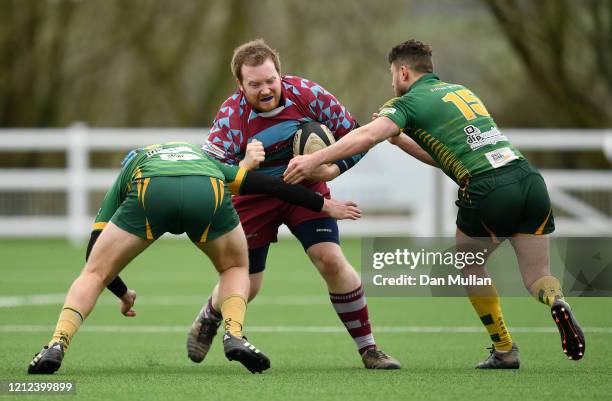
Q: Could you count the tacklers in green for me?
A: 2